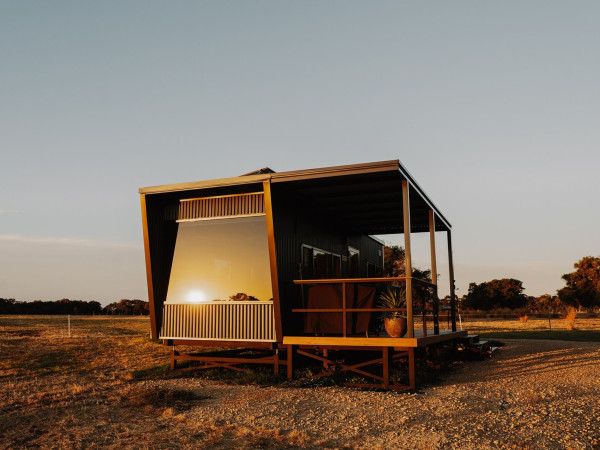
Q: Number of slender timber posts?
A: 3